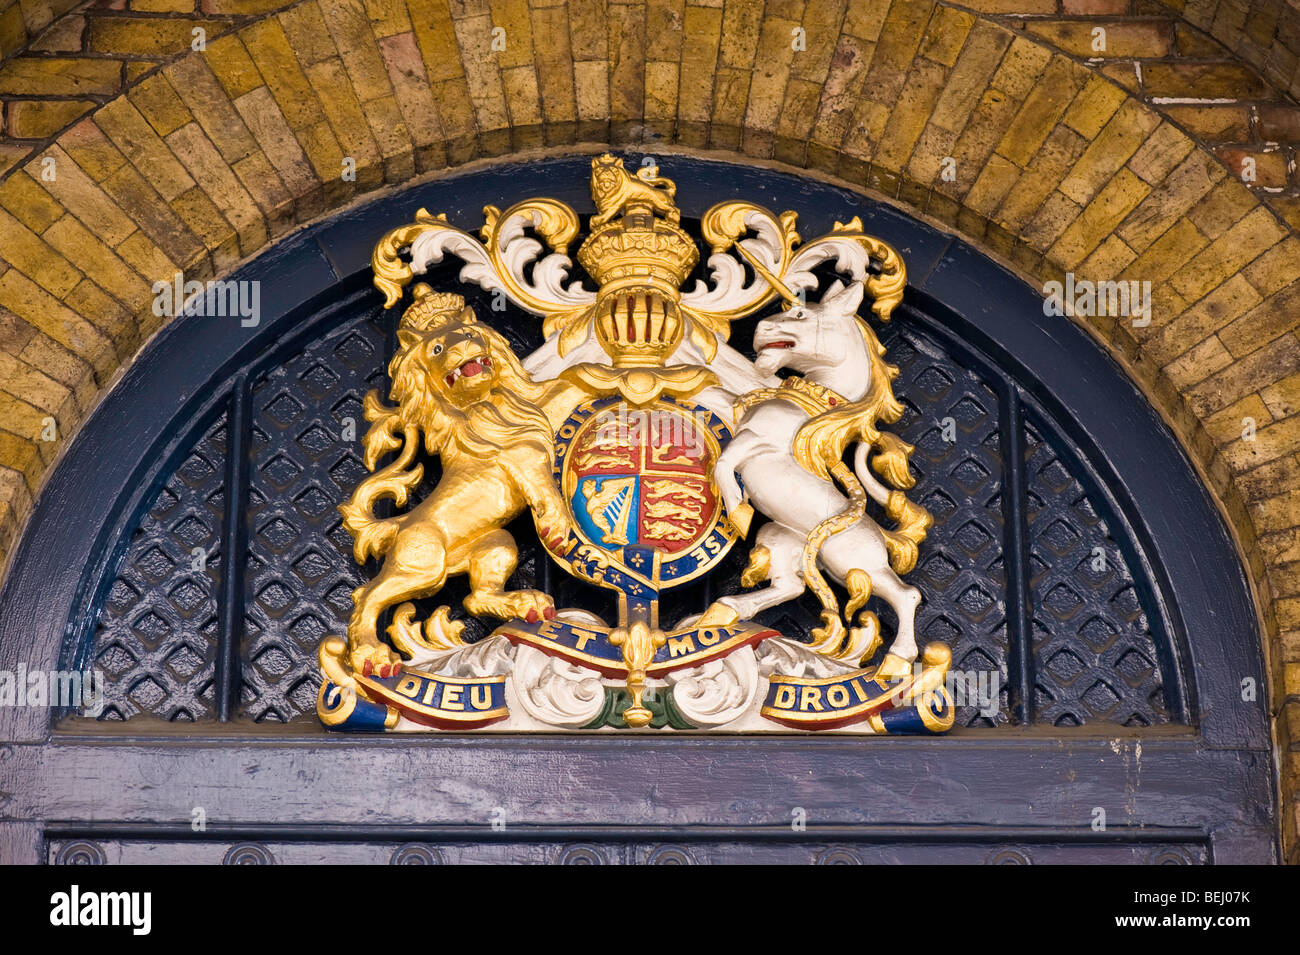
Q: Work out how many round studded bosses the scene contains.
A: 8